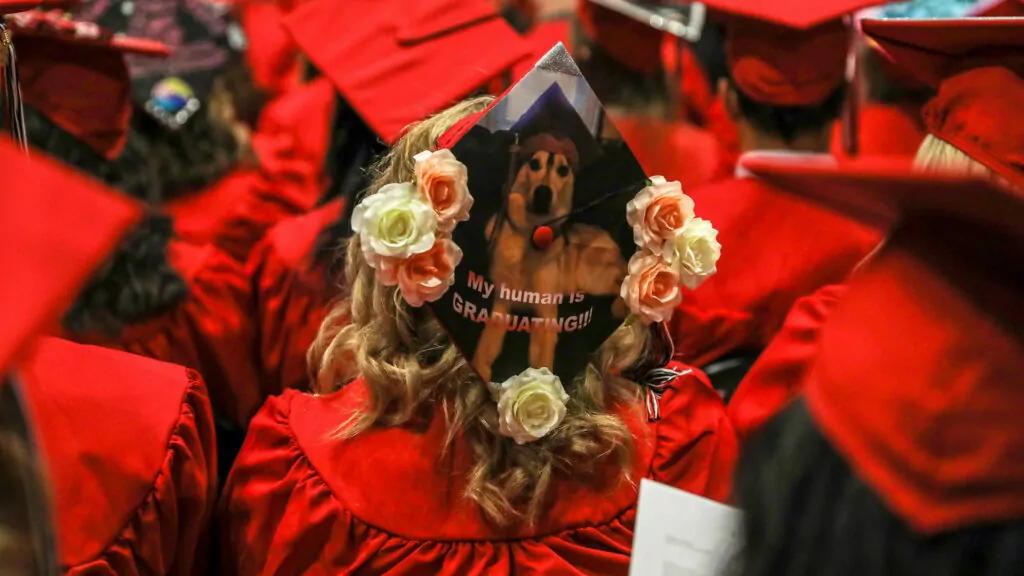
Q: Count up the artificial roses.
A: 7